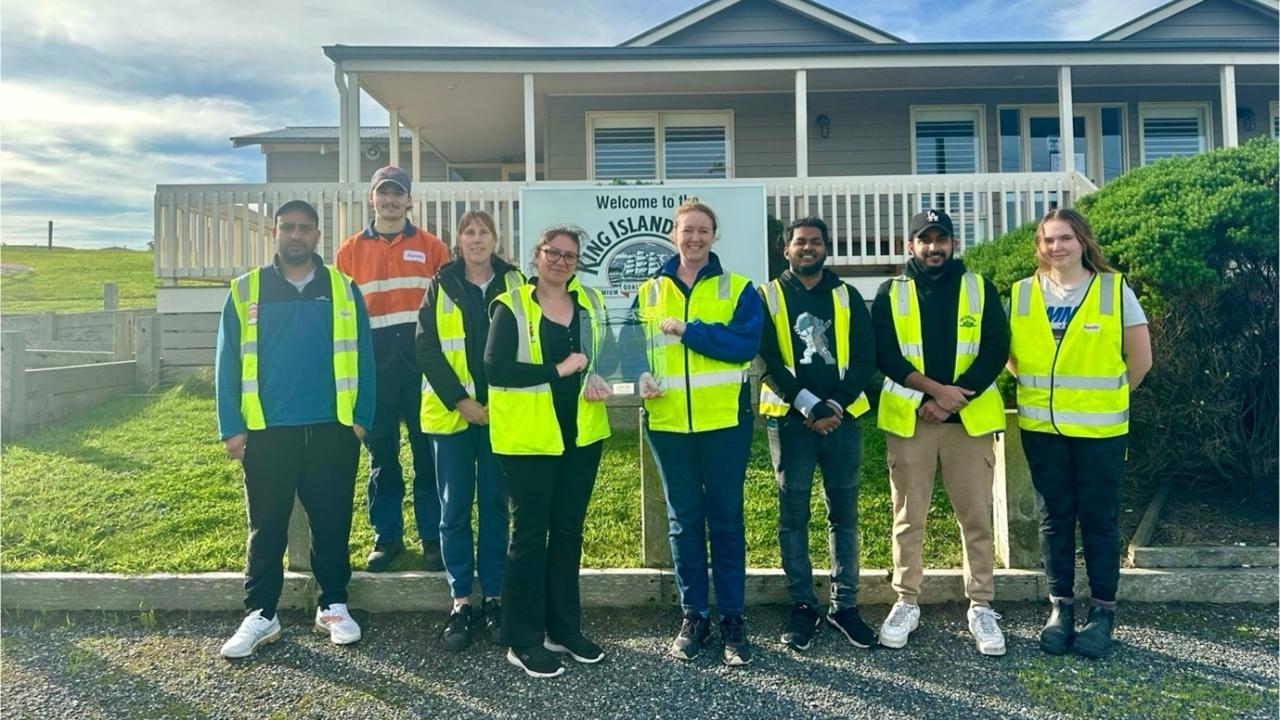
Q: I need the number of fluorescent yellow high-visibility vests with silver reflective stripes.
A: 7